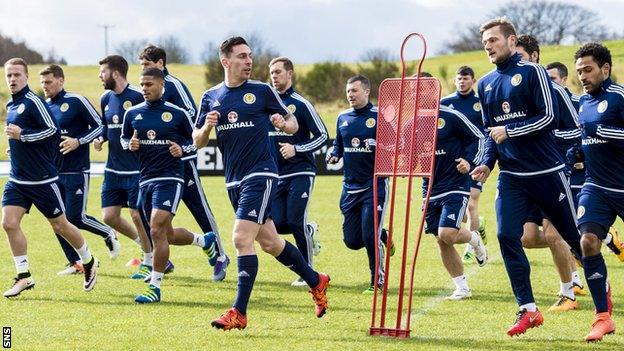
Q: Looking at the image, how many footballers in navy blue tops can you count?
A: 14